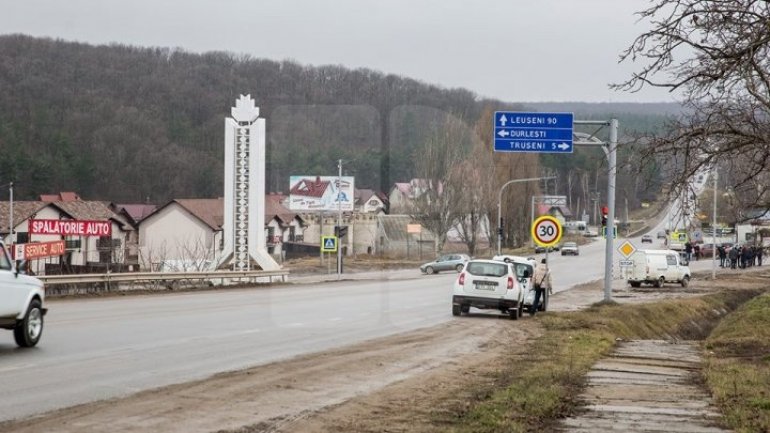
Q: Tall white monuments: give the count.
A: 1